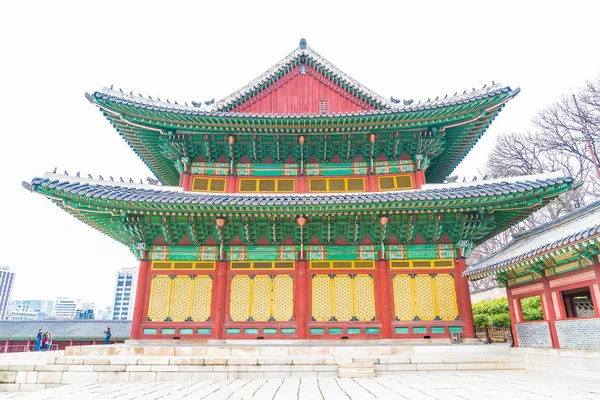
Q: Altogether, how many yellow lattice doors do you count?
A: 12